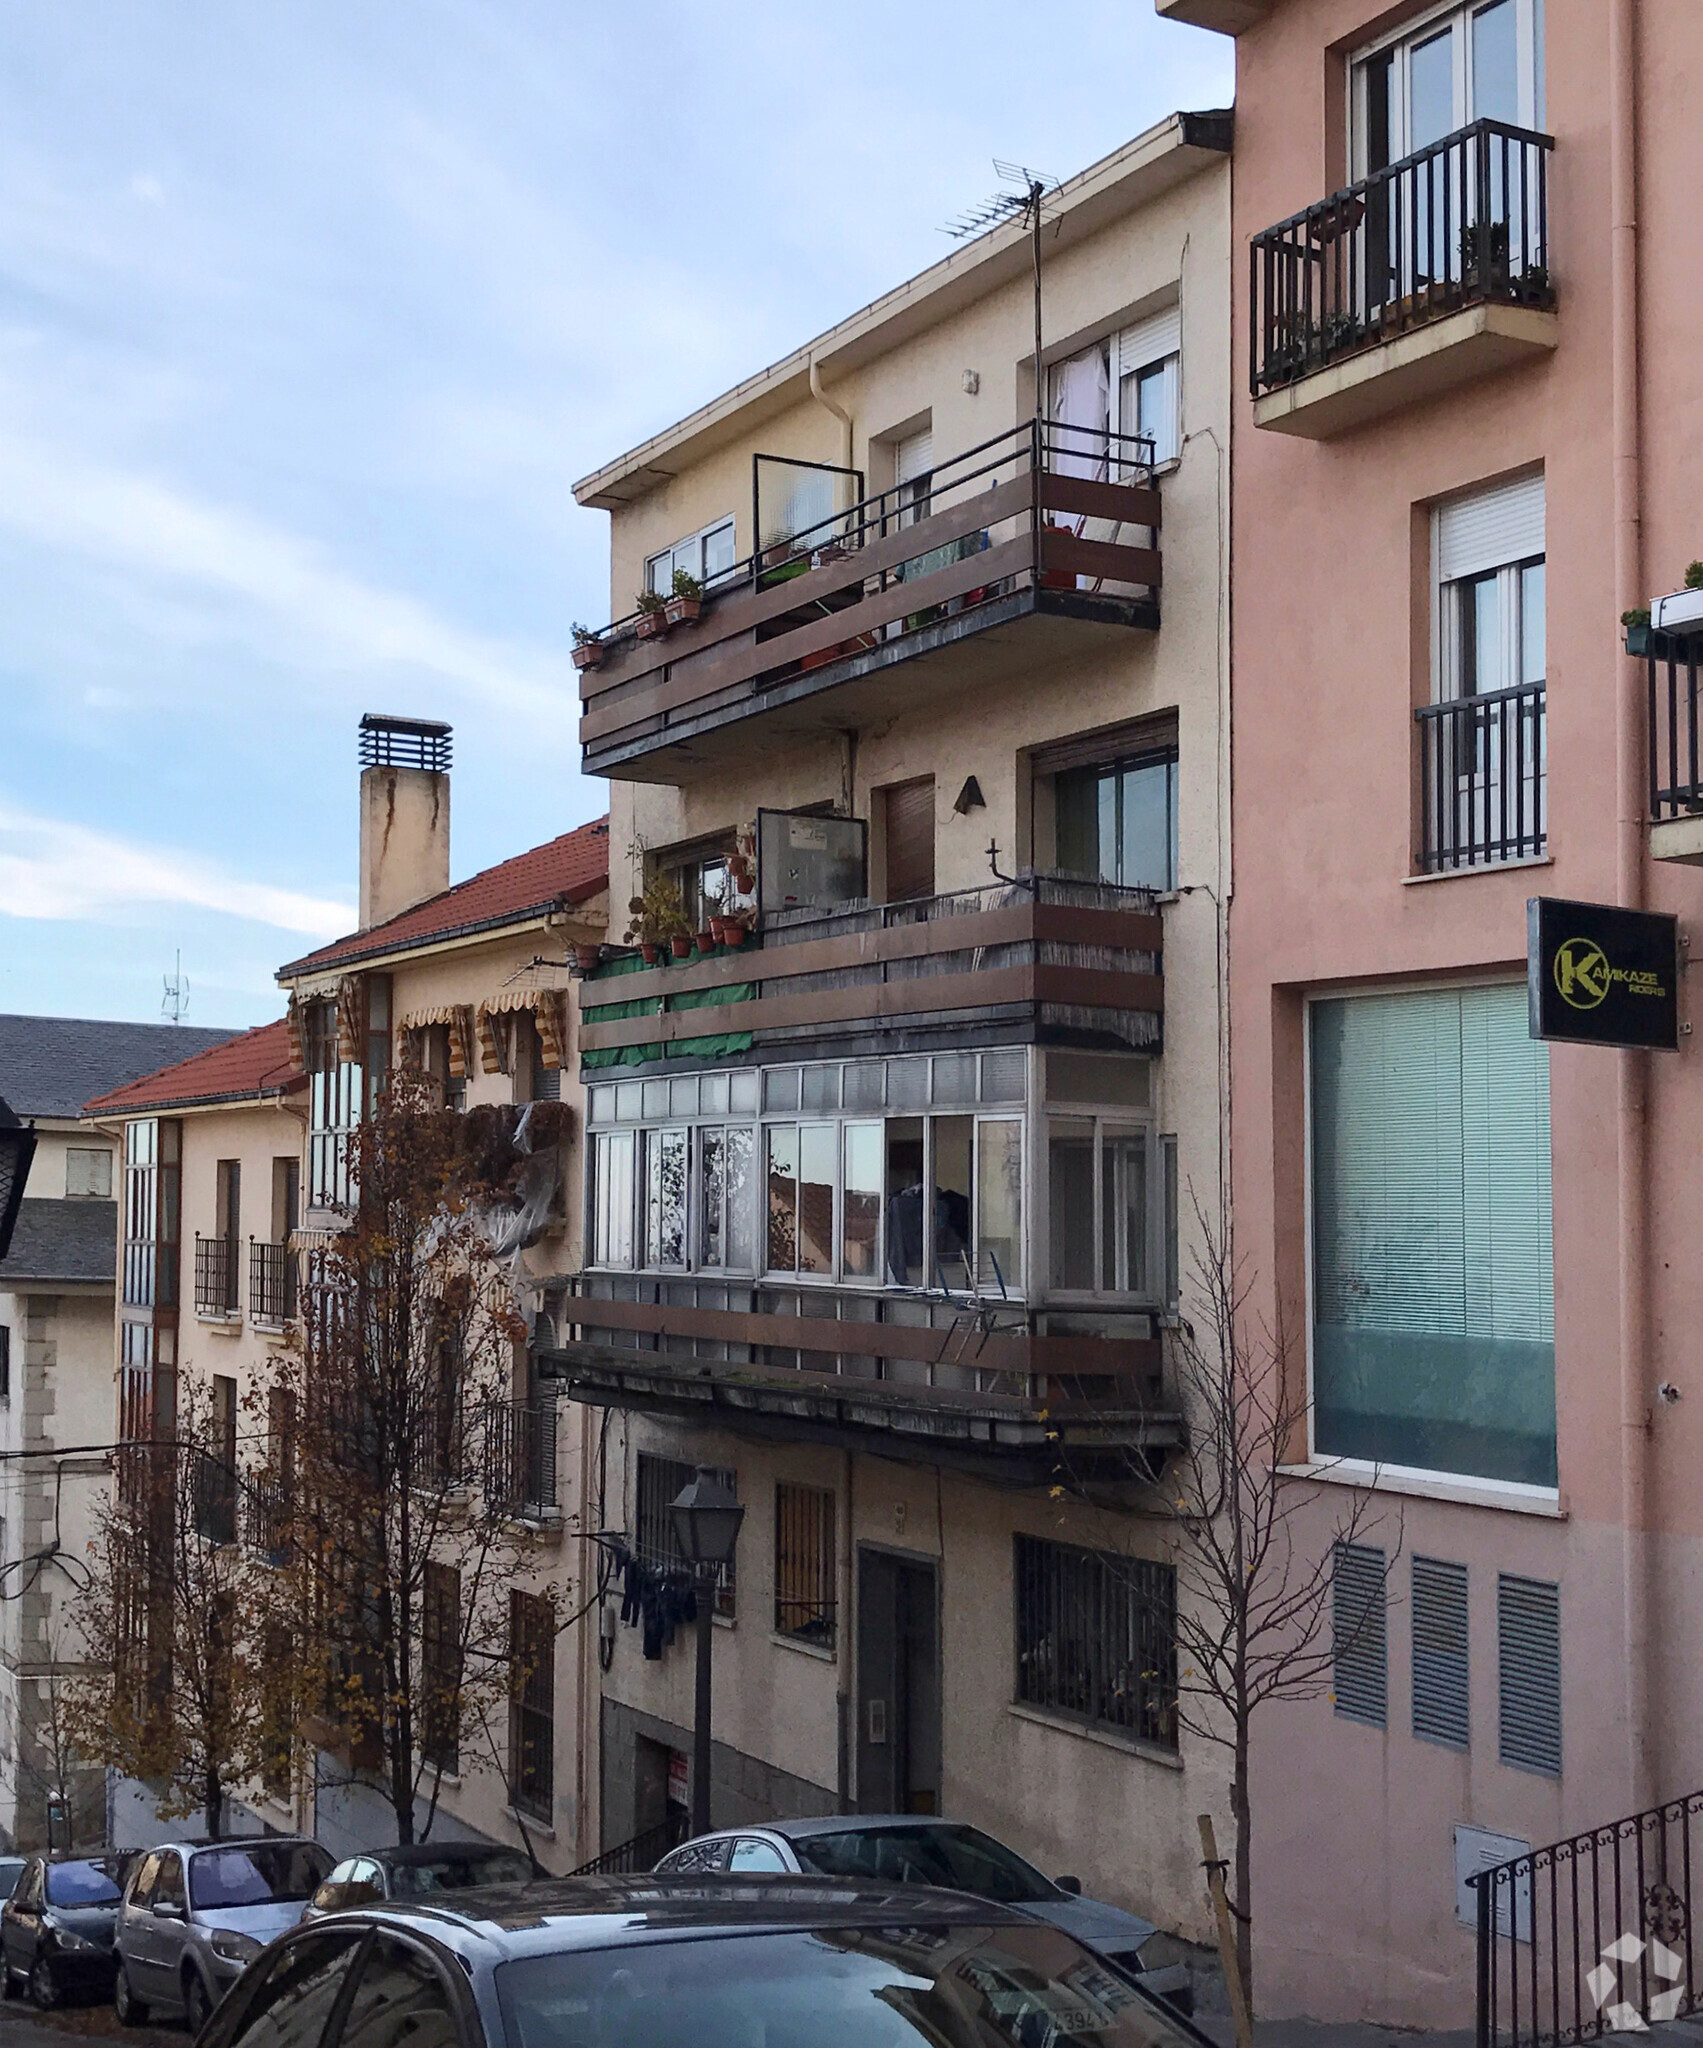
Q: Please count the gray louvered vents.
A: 3